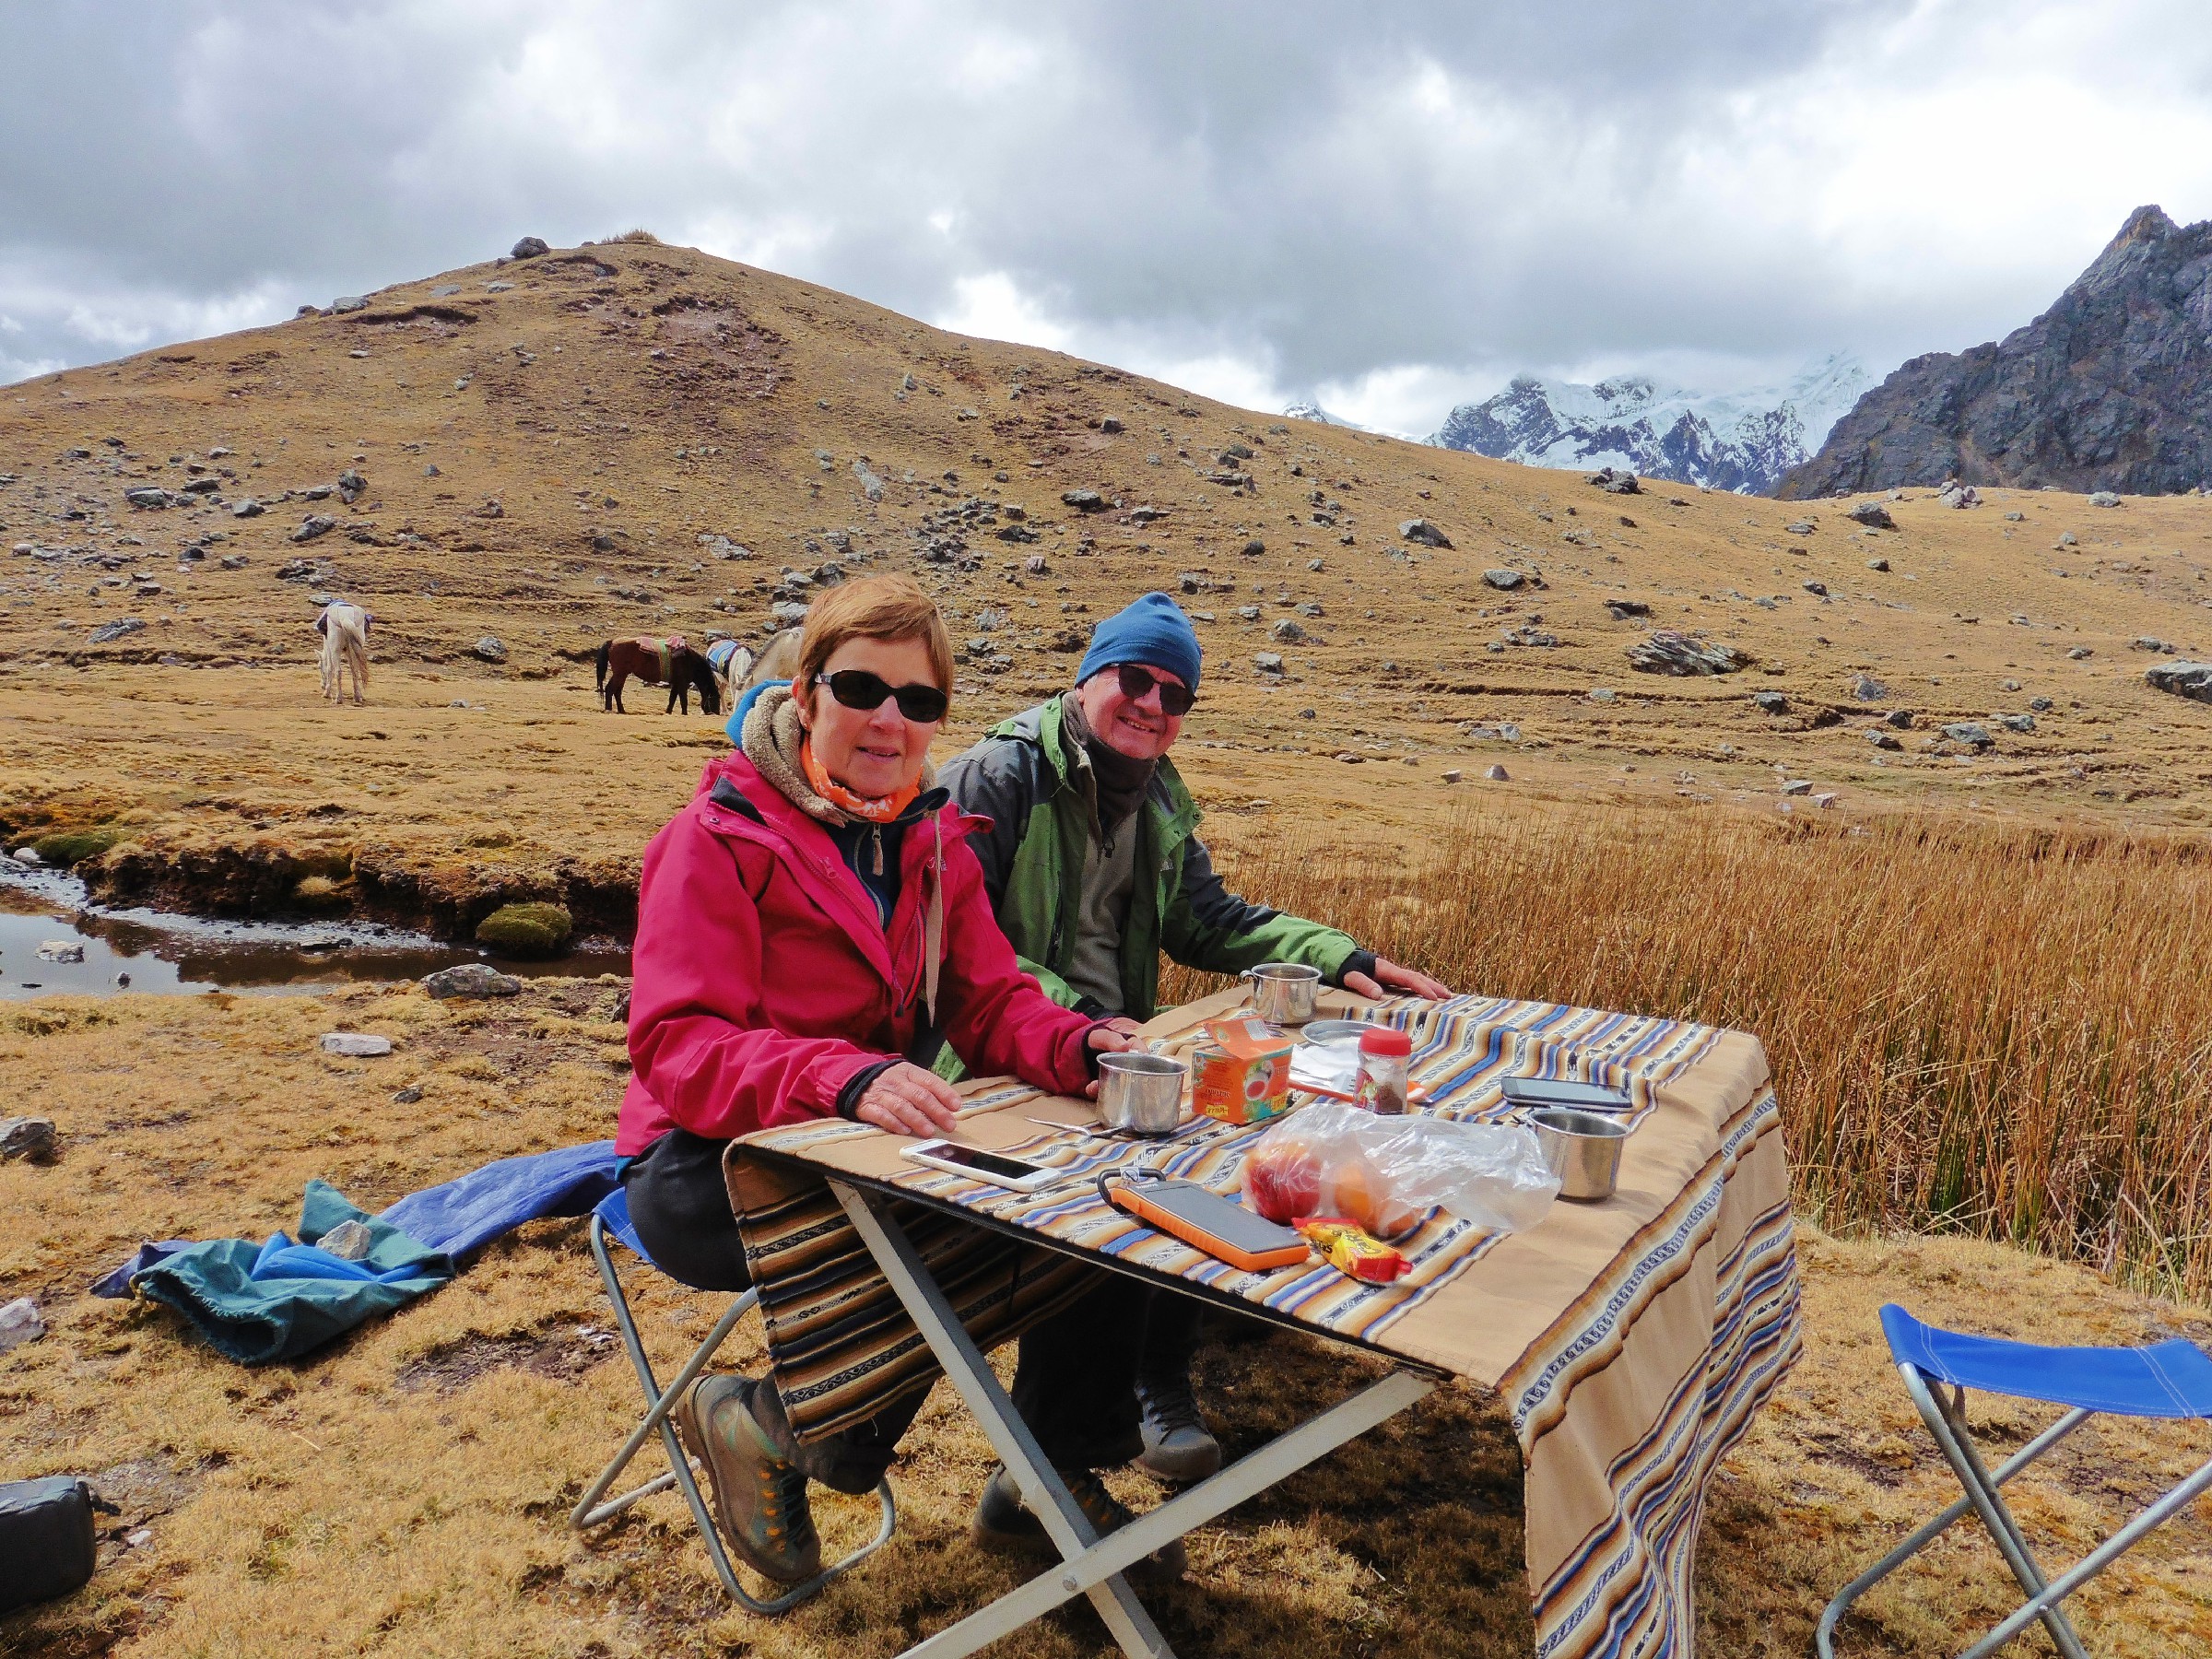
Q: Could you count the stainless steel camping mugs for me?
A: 3